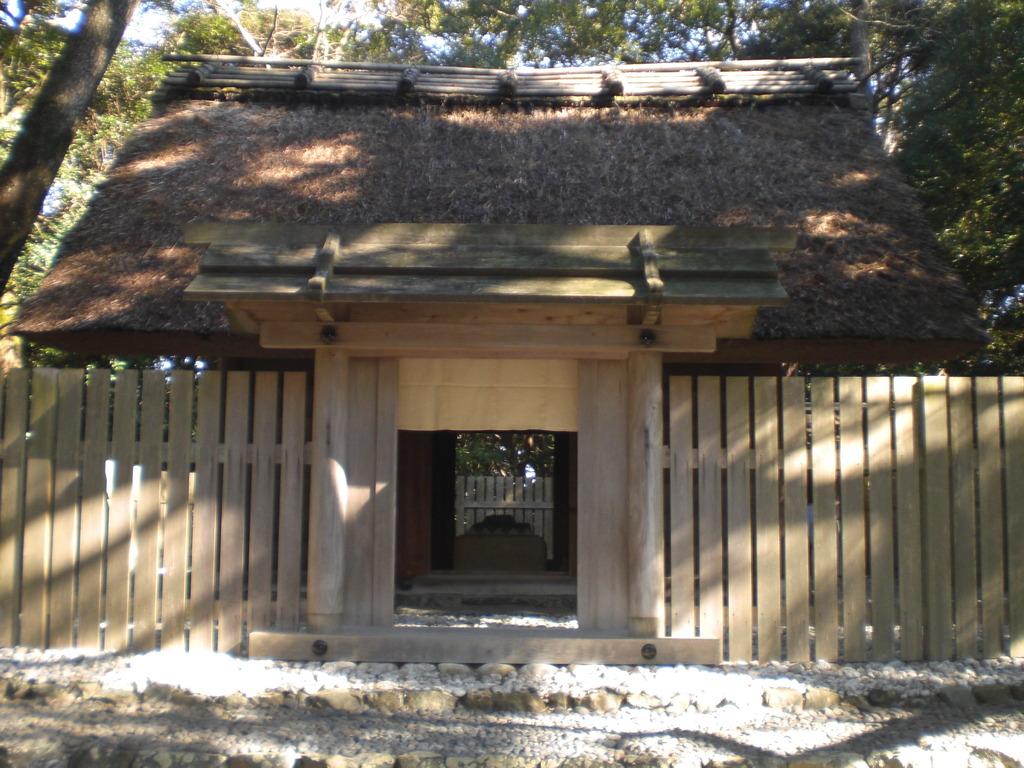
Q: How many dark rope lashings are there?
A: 7